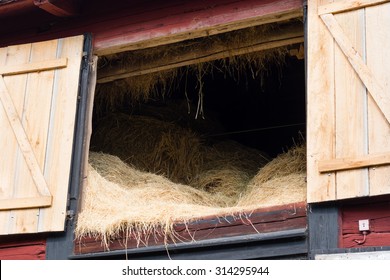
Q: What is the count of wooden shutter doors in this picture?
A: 2